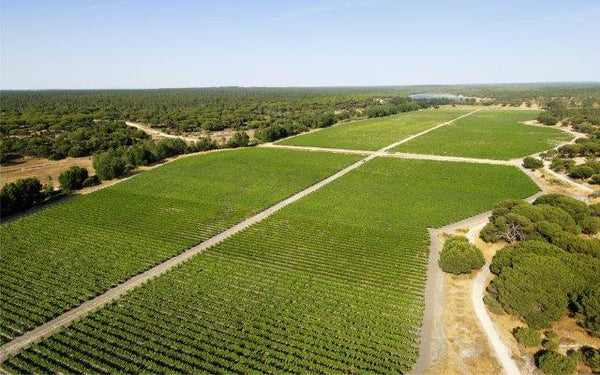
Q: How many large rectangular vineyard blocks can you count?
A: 4